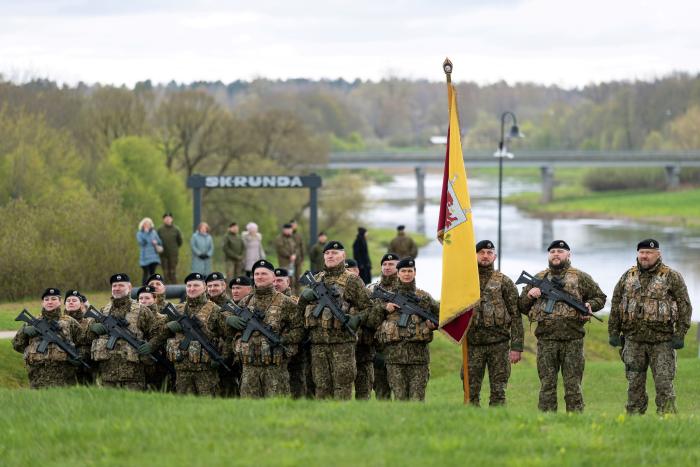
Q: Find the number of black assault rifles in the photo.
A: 7